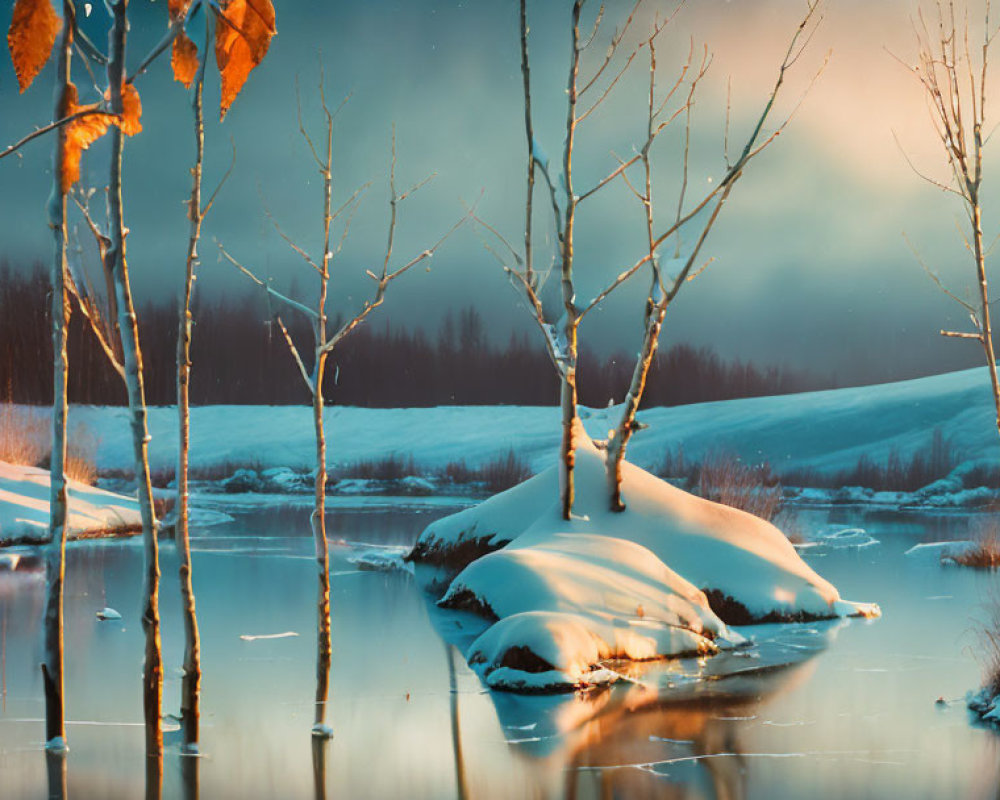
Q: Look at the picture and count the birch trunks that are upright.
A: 7